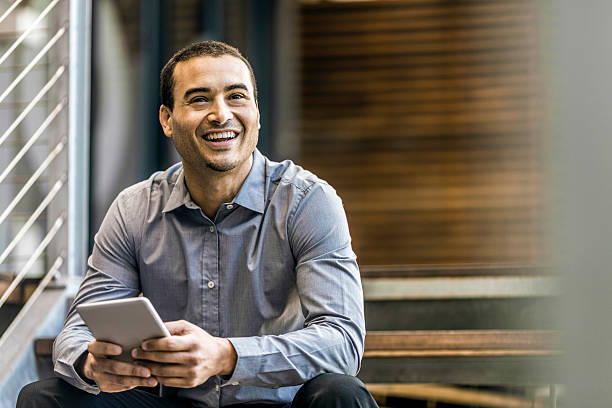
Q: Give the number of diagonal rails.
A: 9